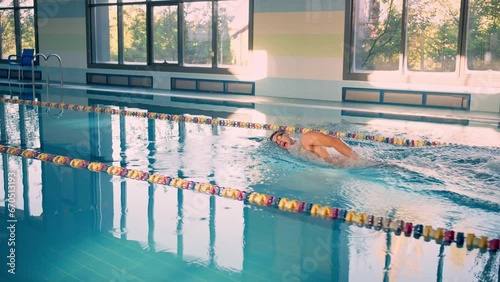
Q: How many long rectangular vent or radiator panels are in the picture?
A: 4